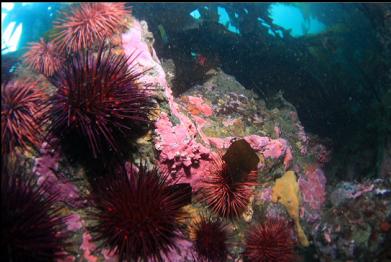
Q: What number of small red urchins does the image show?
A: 6